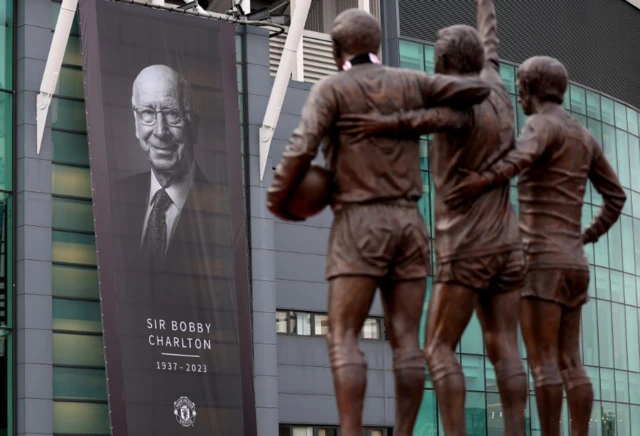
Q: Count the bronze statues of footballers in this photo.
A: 3